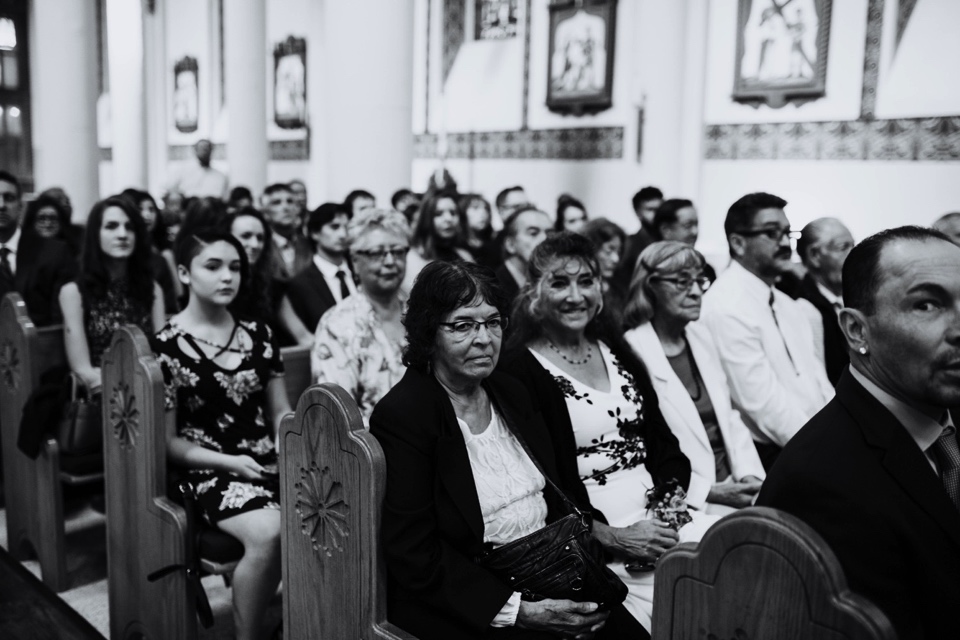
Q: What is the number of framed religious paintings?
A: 4